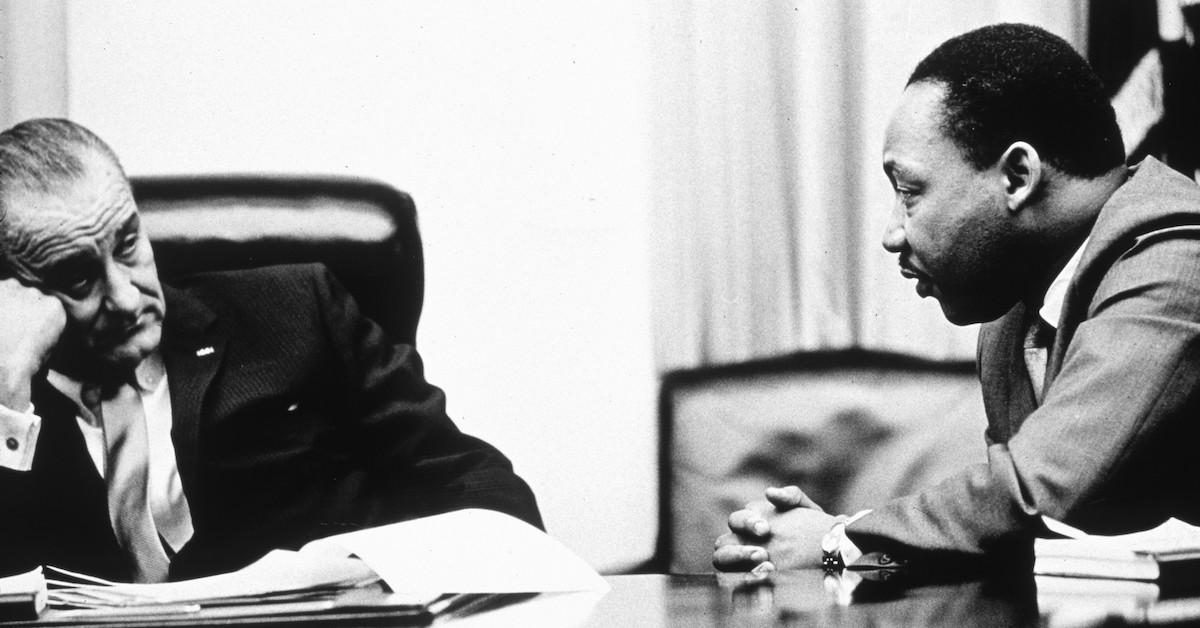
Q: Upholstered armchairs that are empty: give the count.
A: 1